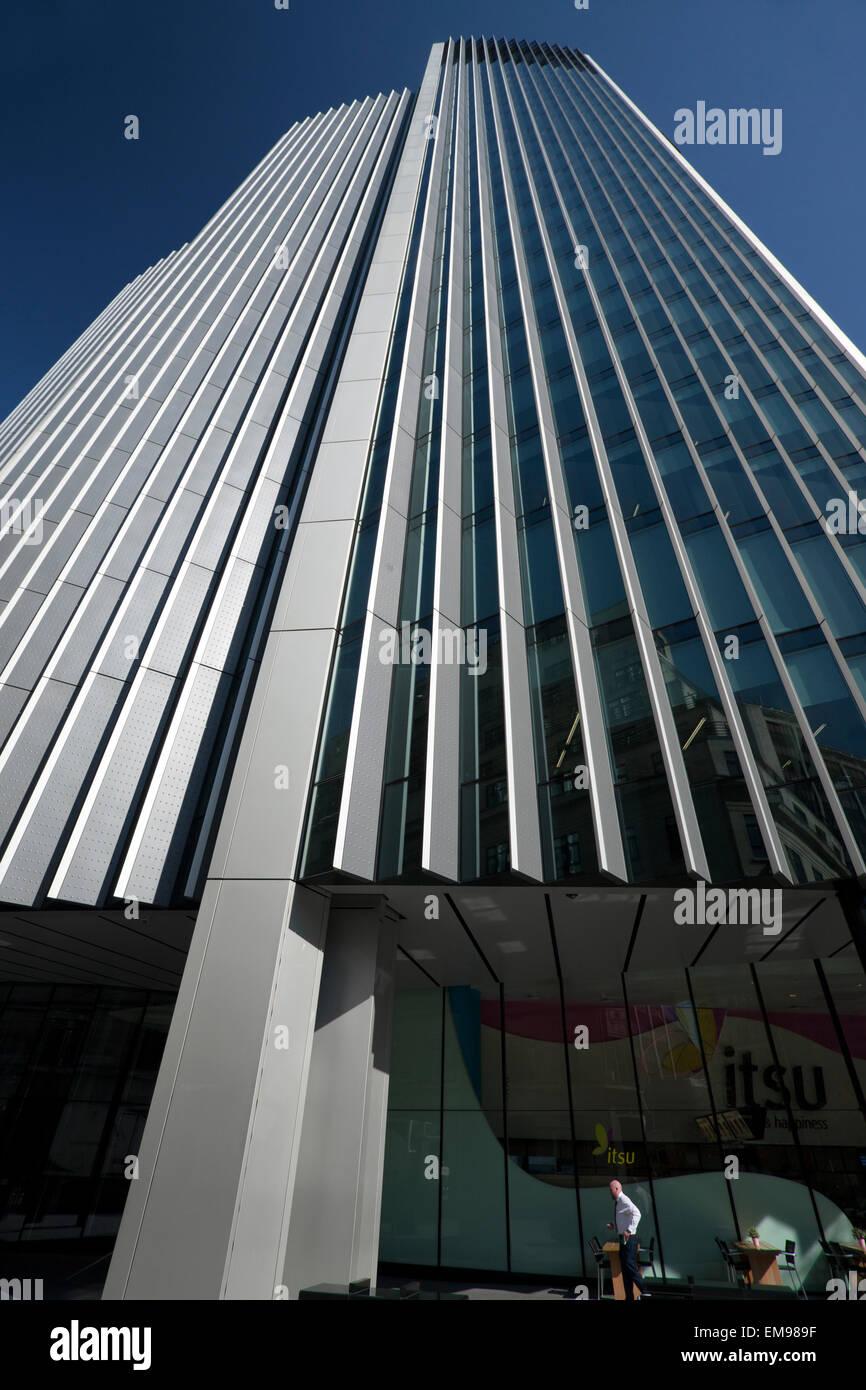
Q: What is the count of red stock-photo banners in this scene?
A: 0